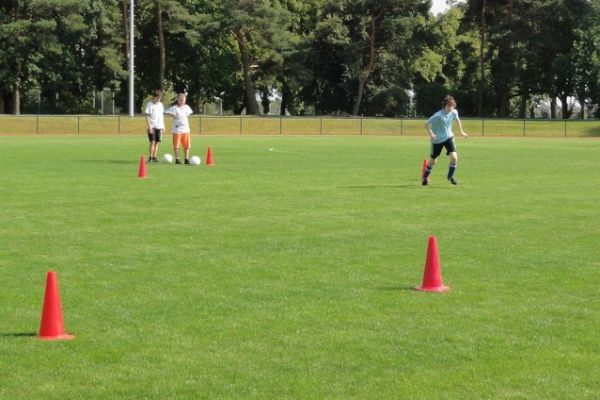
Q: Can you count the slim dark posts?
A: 12